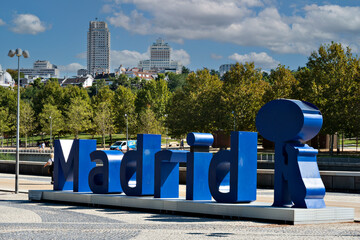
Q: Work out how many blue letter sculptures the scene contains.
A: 6